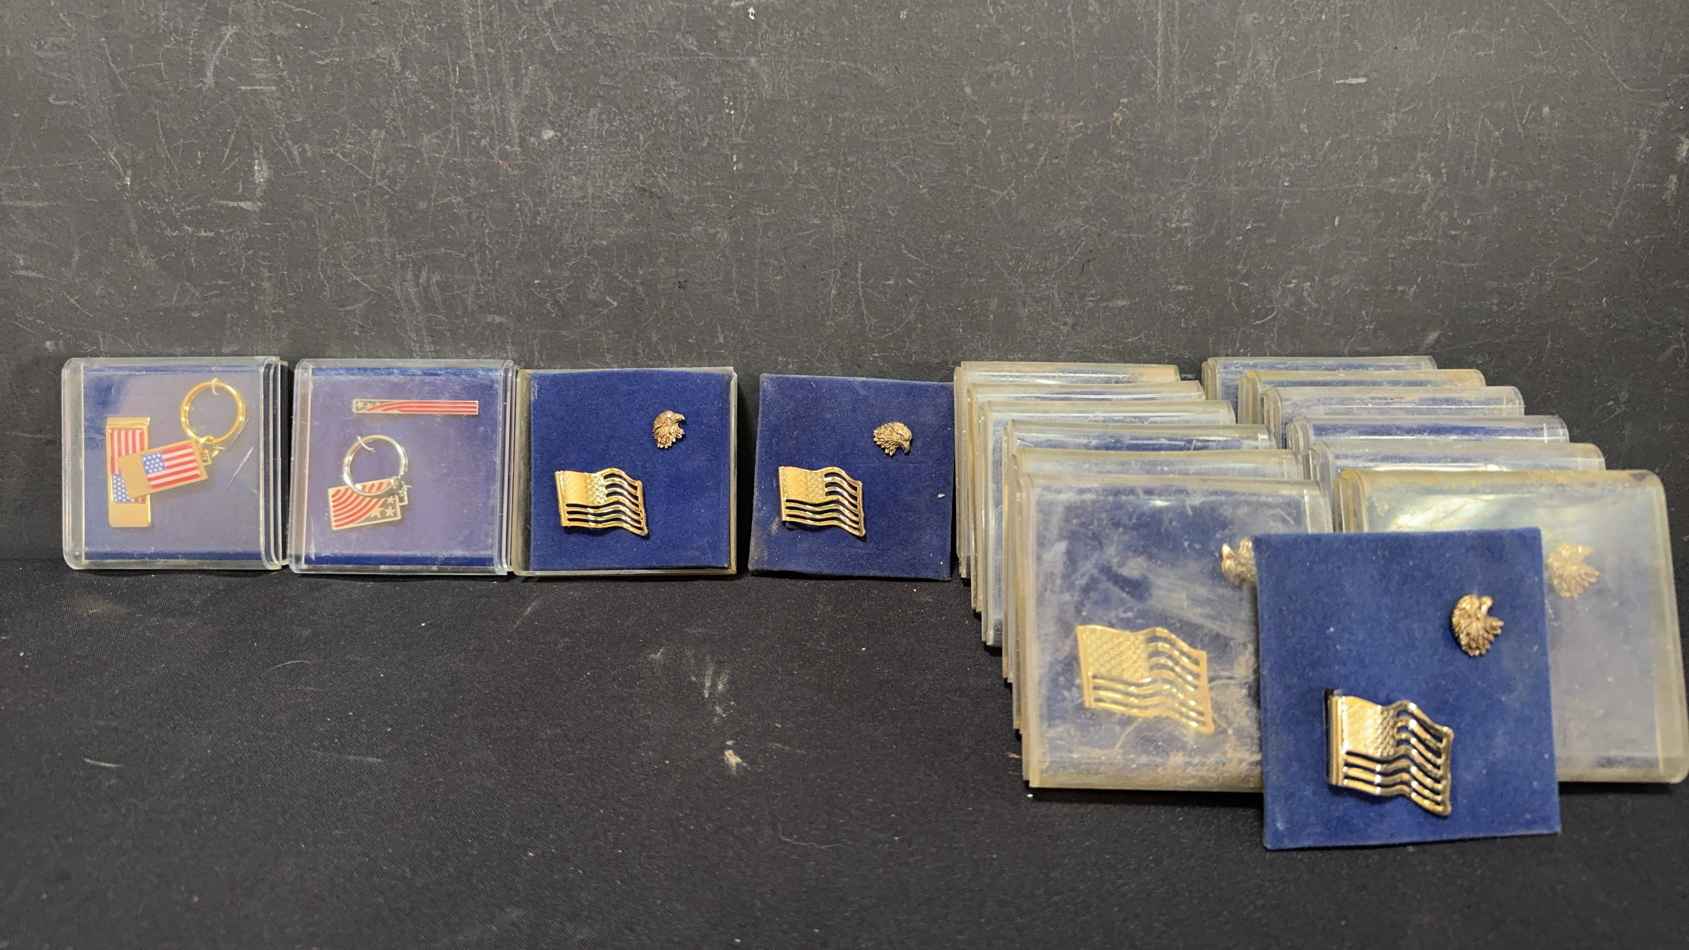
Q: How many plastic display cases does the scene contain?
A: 15